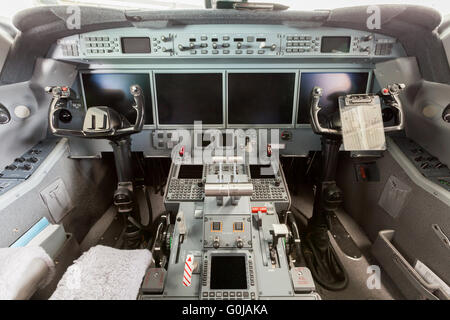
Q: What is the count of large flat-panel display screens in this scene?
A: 4